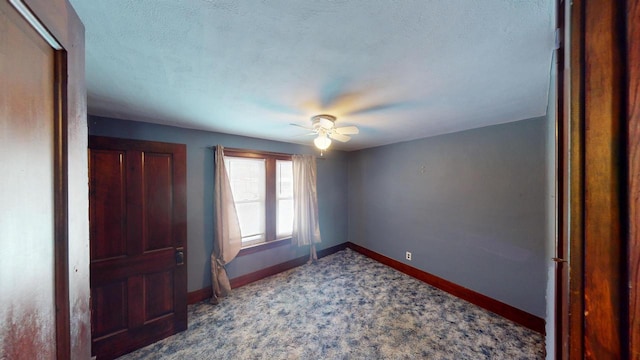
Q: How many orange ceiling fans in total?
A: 0